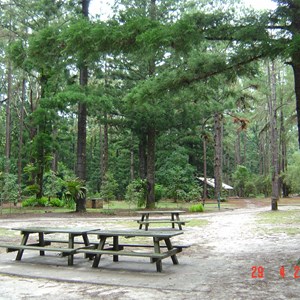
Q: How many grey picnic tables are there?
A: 3